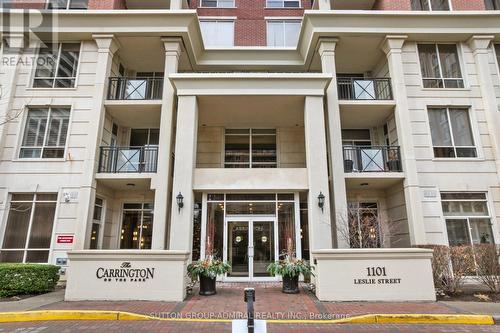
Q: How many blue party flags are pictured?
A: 0